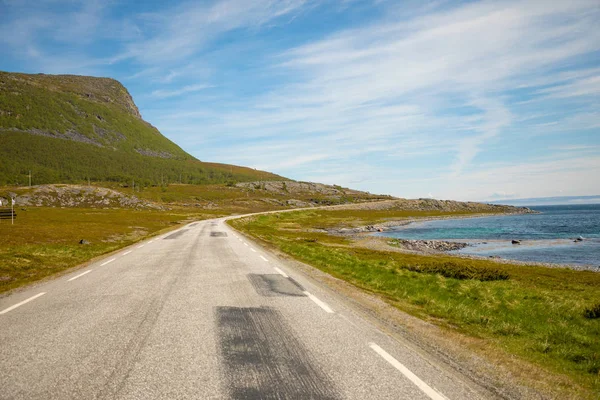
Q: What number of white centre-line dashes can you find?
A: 0